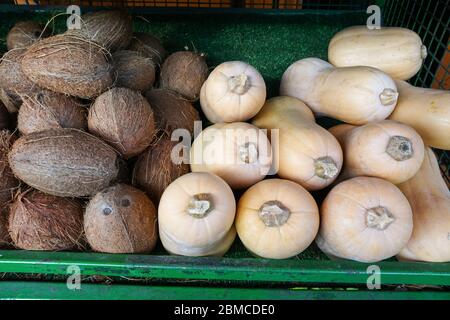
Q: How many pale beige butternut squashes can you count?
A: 11